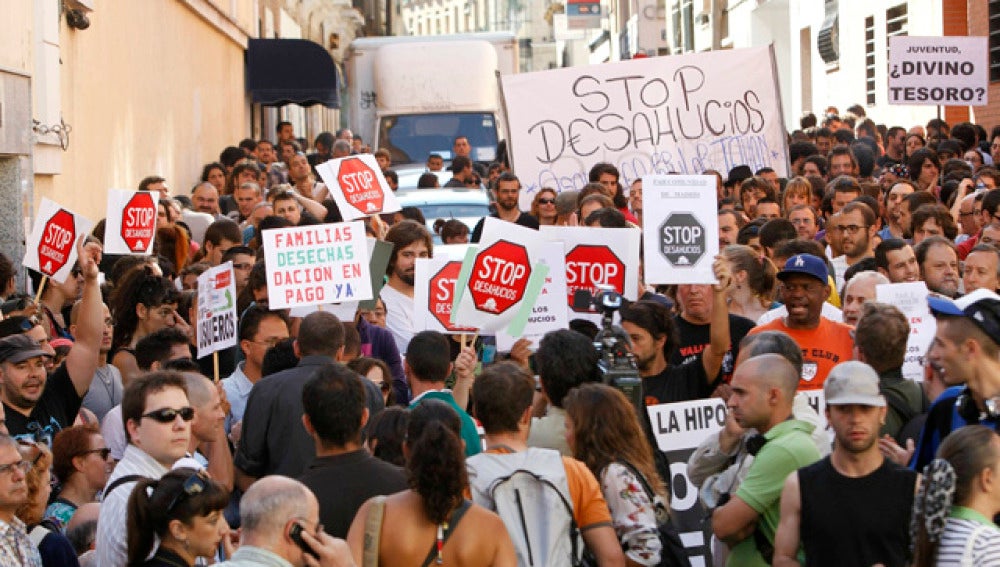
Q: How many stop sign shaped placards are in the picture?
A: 7